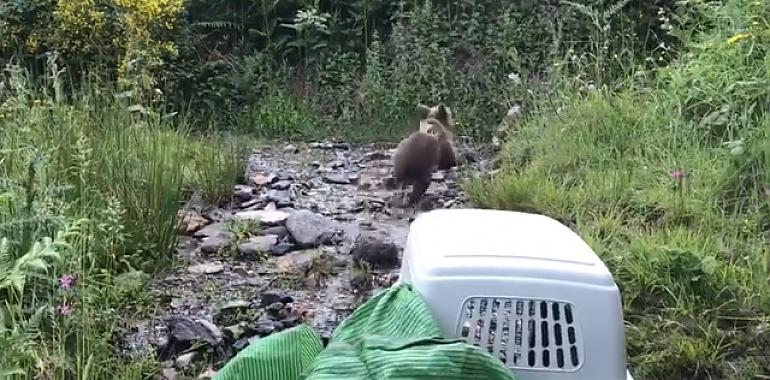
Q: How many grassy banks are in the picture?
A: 2